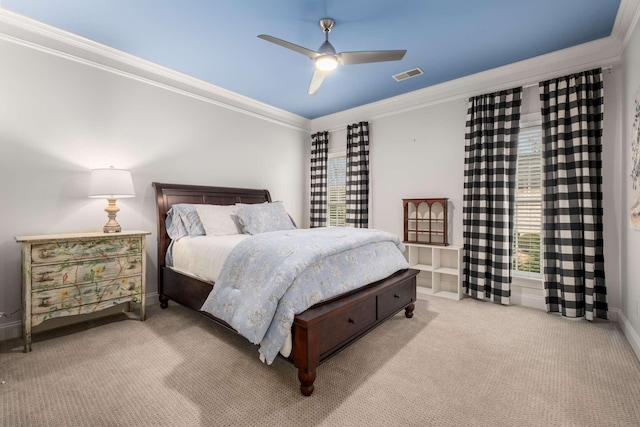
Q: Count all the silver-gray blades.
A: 3